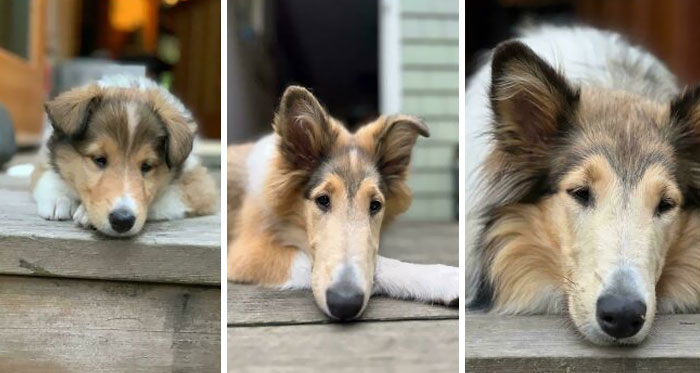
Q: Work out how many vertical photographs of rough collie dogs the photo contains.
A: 3